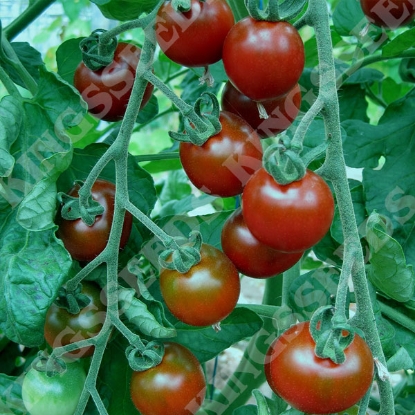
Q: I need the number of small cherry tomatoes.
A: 14